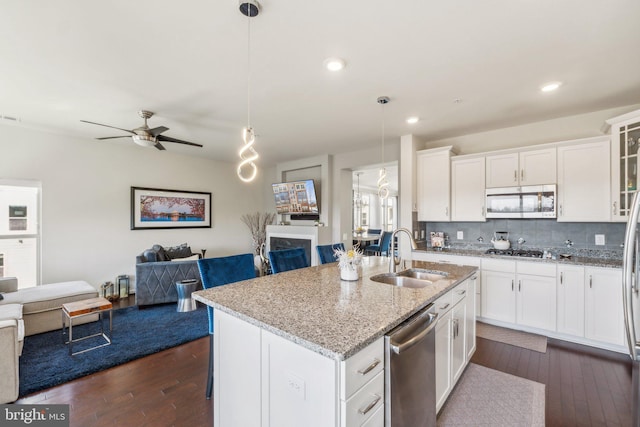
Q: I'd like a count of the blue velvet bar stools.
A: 3